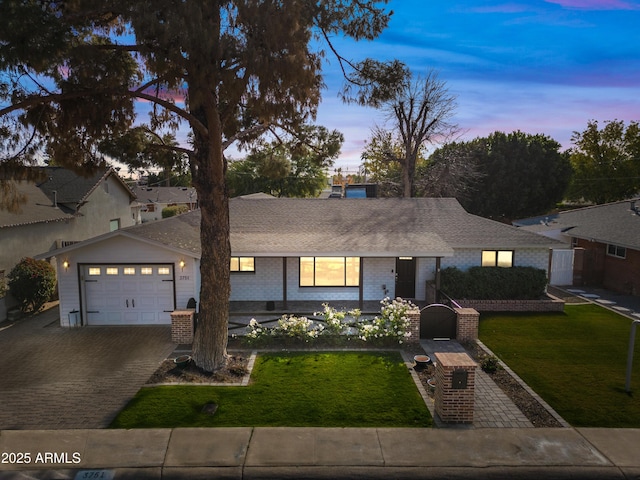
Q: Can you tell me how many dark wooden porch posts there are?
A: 3